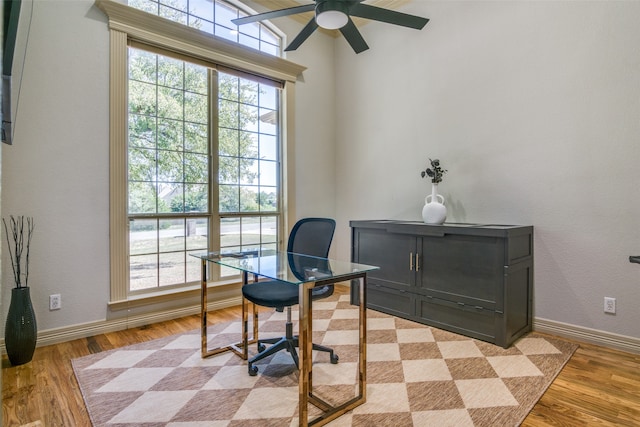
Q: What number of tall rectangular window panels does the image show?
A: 2